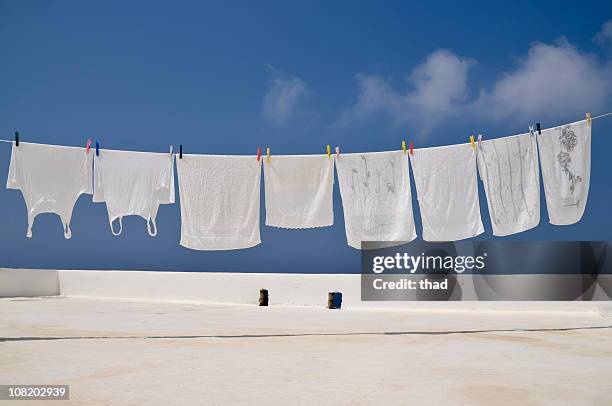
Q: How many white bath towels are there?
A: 6